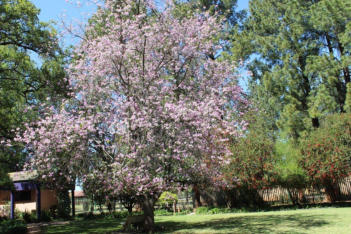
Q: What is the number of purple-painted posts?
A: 2